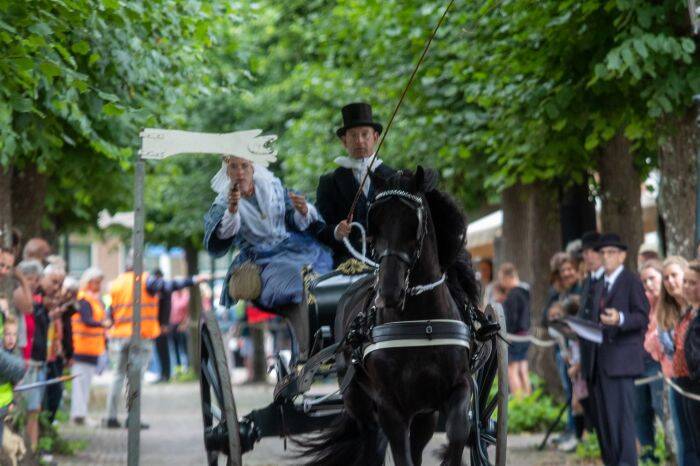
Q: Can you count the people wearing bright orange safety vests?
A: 2